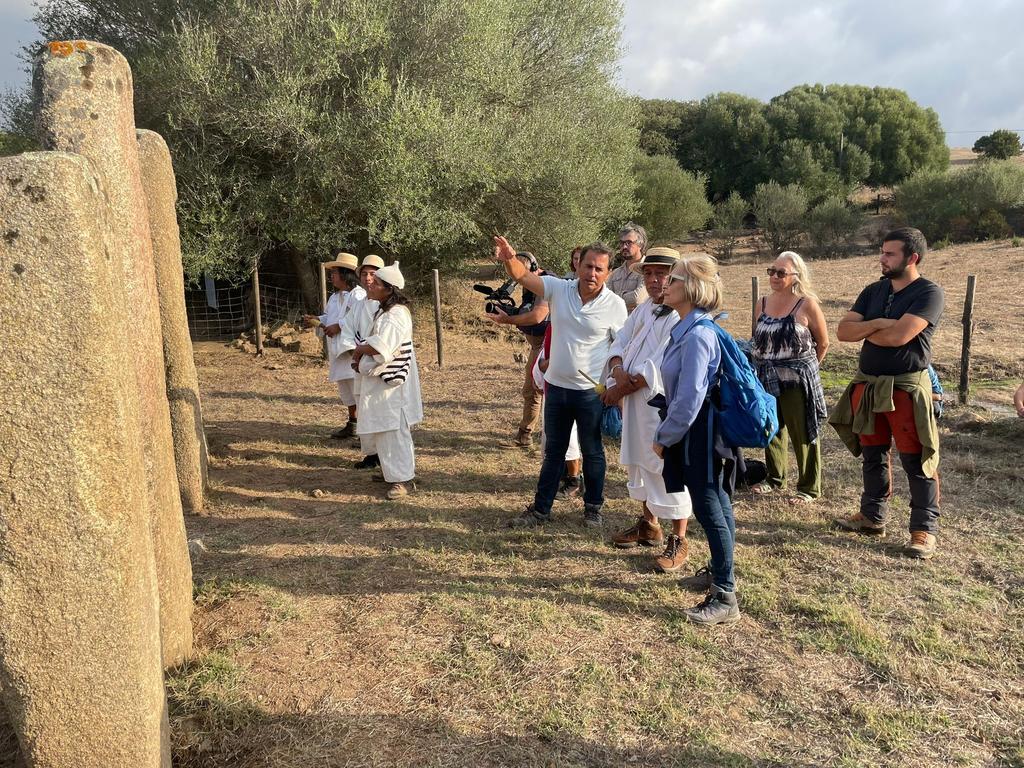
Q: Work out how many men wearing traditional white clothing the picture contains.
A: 4